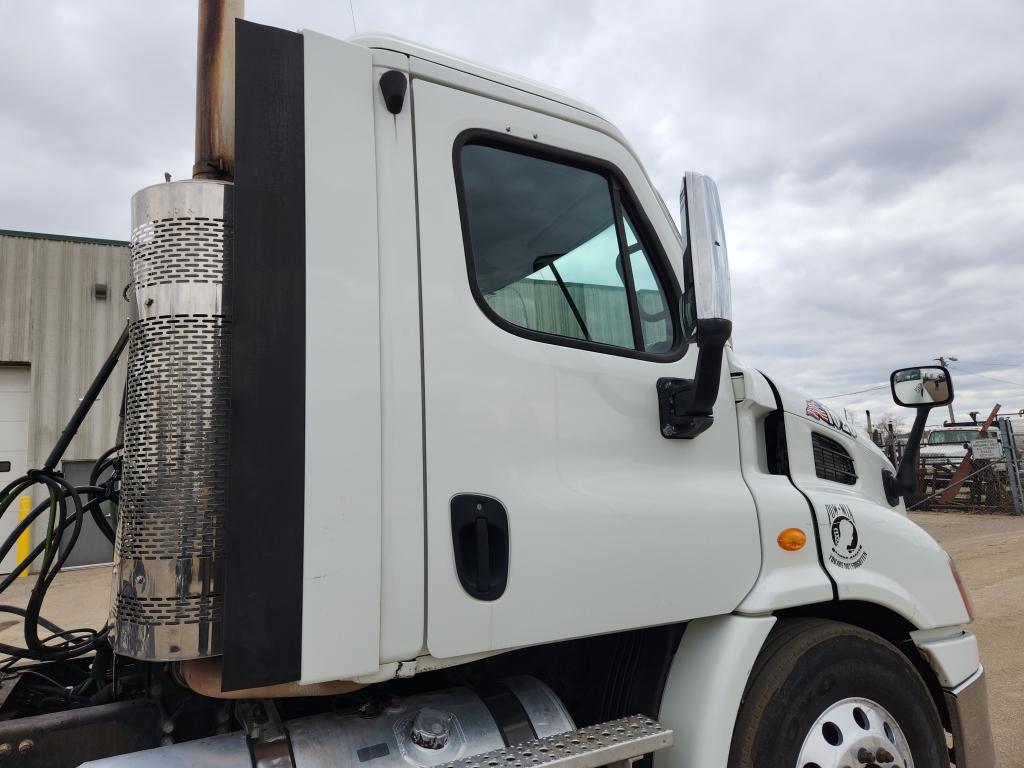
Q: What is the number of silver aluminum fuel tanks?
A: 1